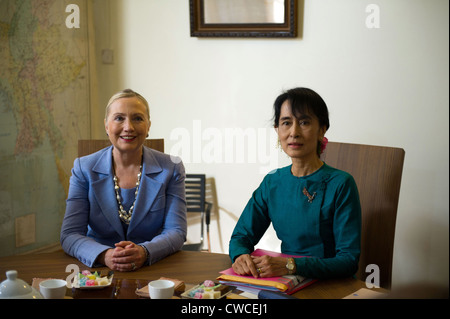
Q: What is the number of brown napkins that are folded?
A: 2